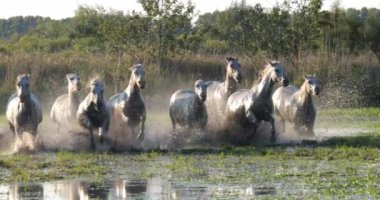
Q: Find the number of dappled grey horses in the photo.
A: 8